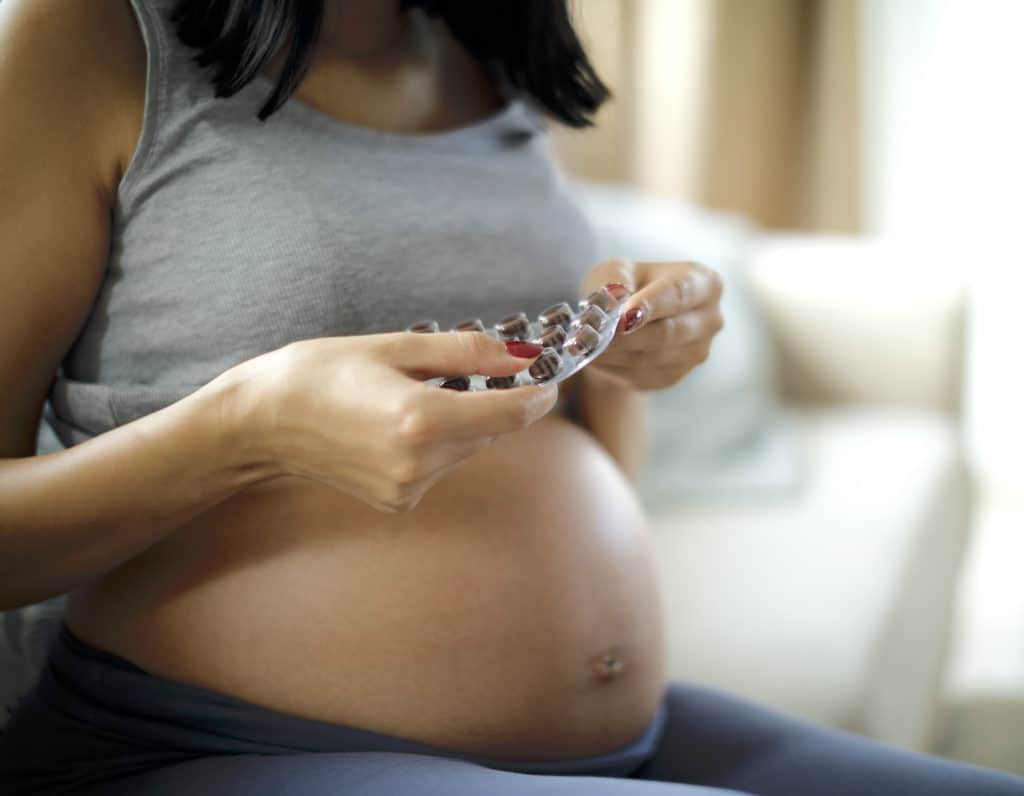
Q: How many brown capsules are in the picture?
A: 11